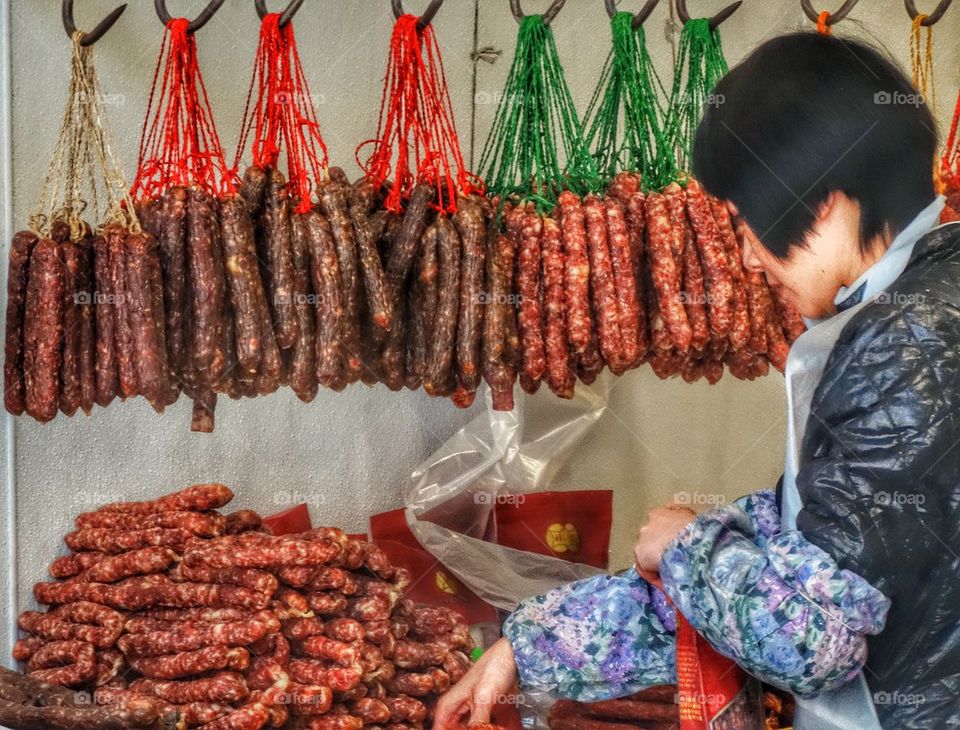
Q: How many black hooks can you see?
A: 9